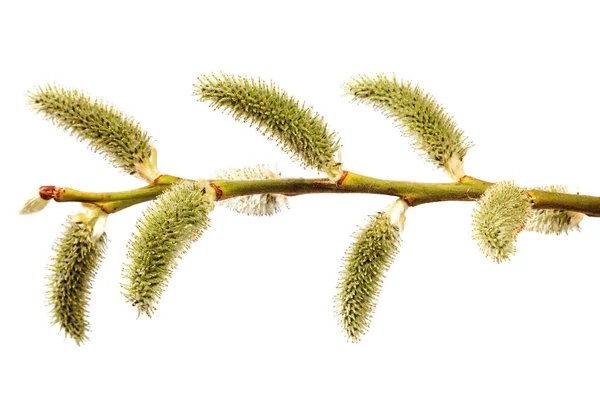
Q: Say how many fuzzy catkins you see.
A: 9